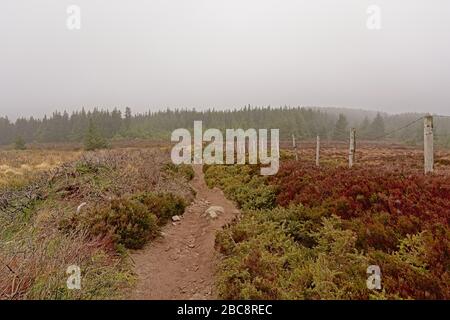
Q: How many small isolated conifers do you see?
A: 2